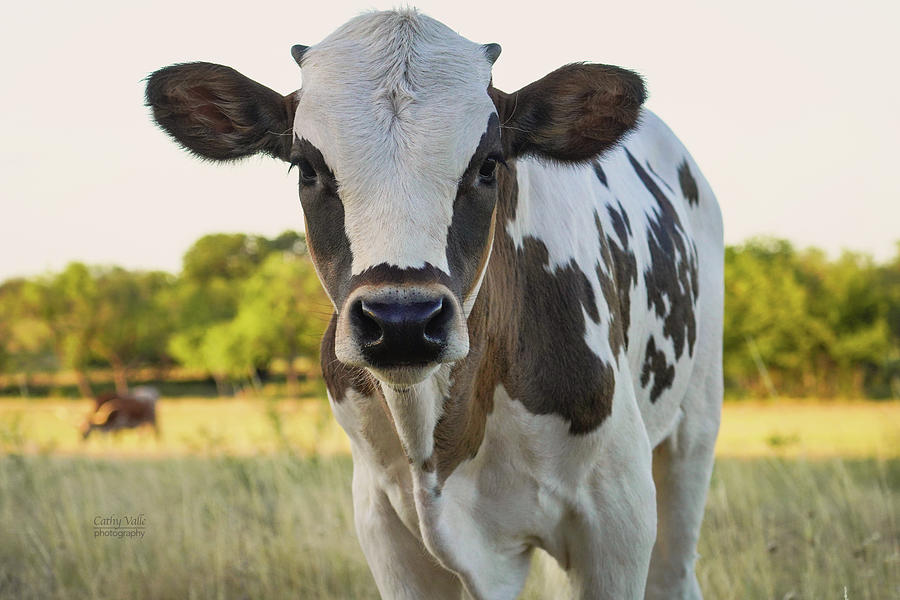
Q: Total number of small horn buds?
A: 2